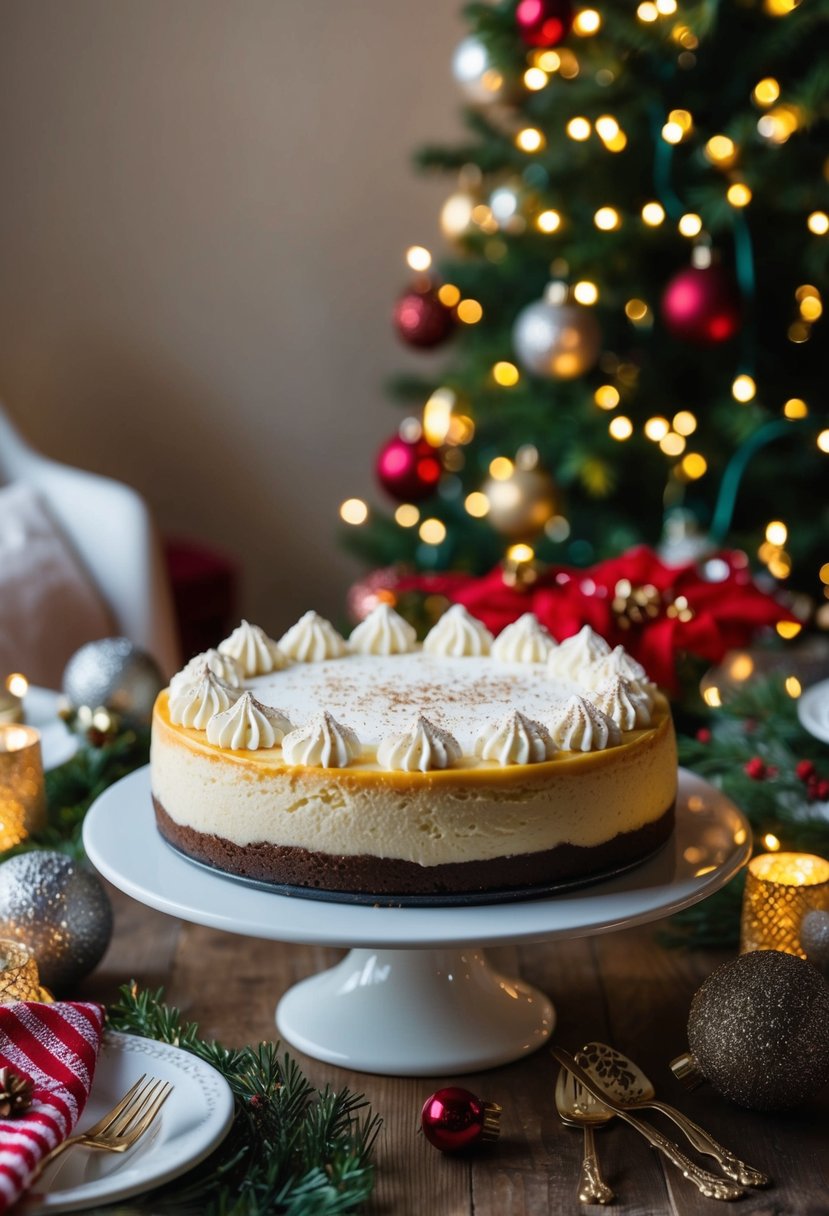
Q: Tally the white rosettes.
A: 15